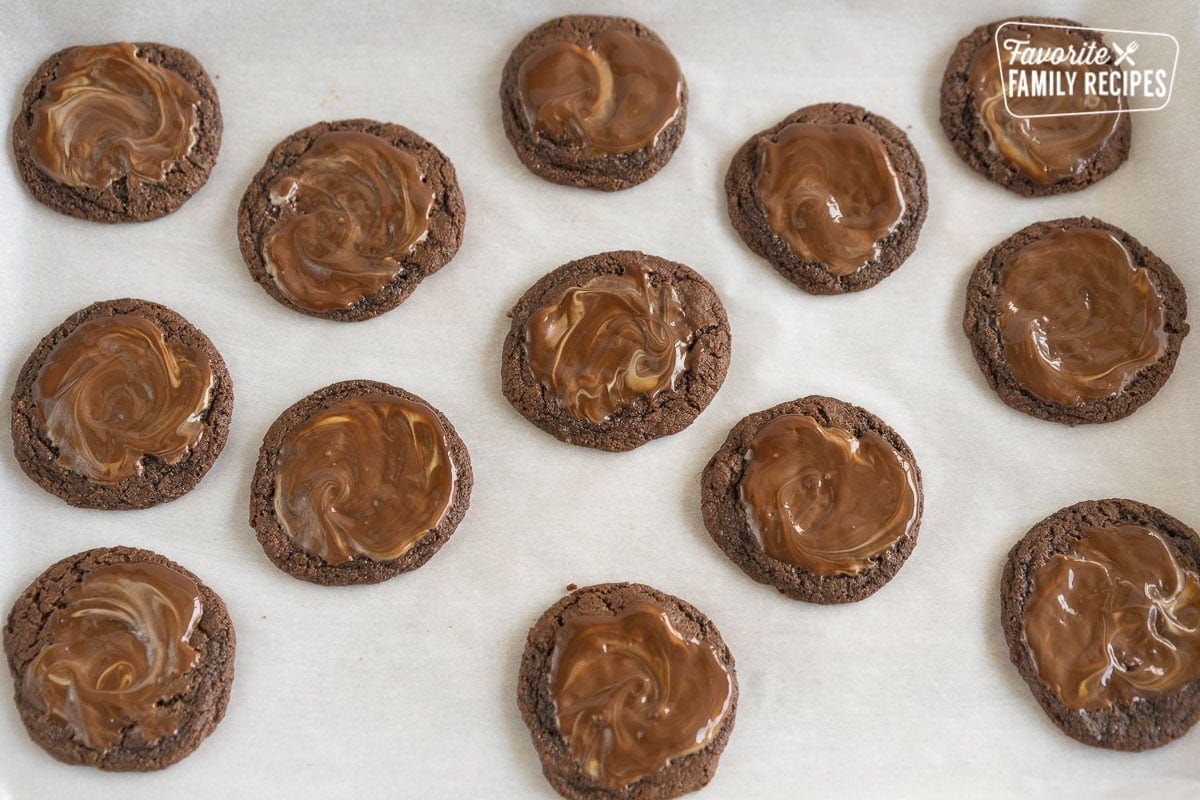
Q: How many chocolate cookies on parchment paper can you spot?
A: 13